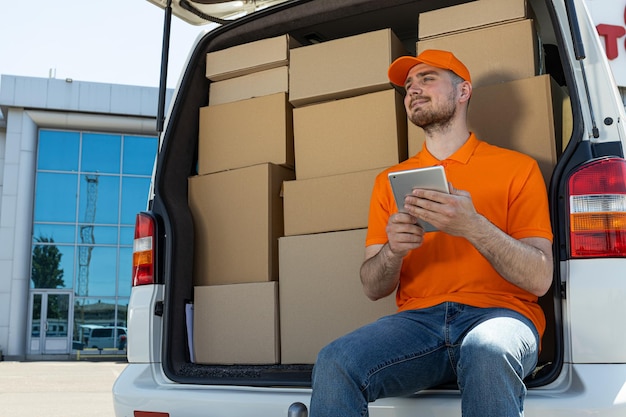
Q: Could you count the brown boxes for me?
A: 12